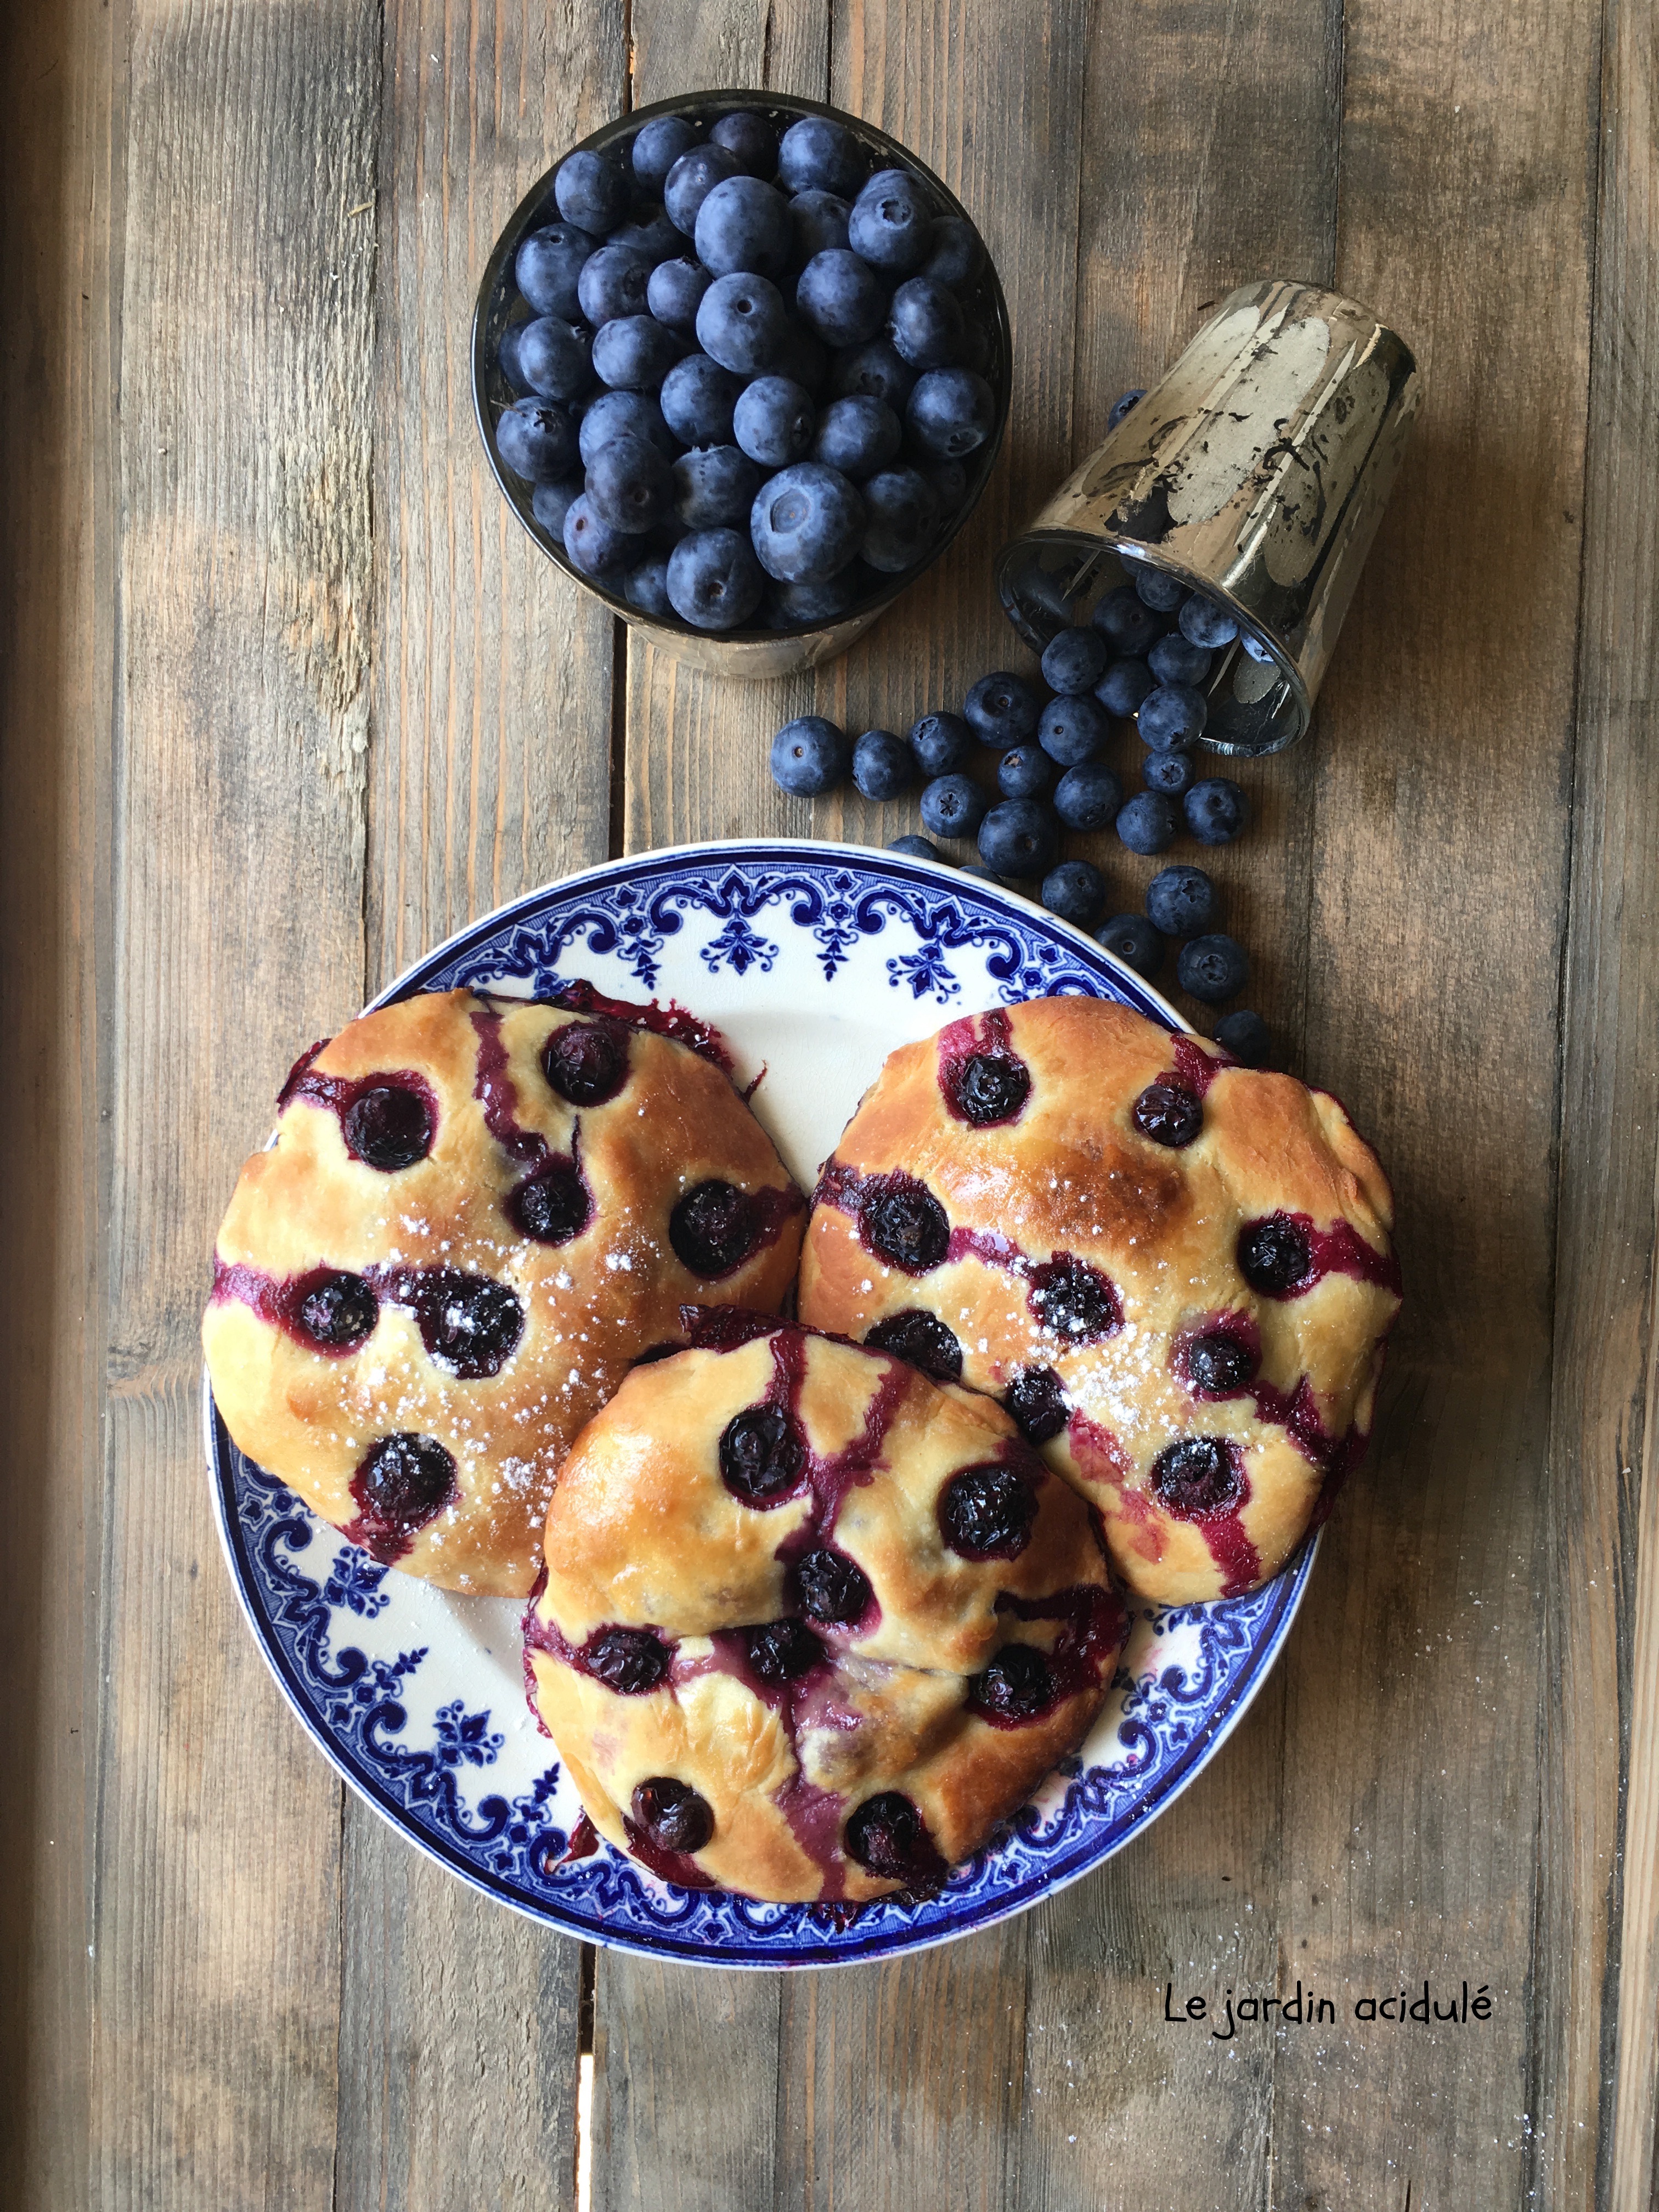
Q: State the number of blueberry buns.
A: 3